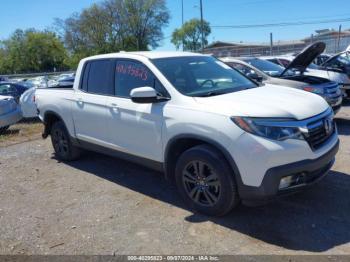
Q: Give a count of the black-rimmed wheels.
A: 2